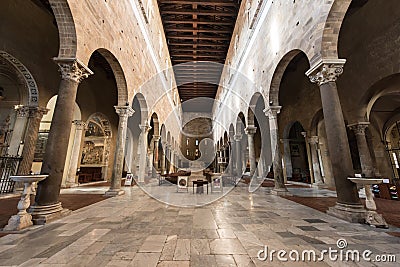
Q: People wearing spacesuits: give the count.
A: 0